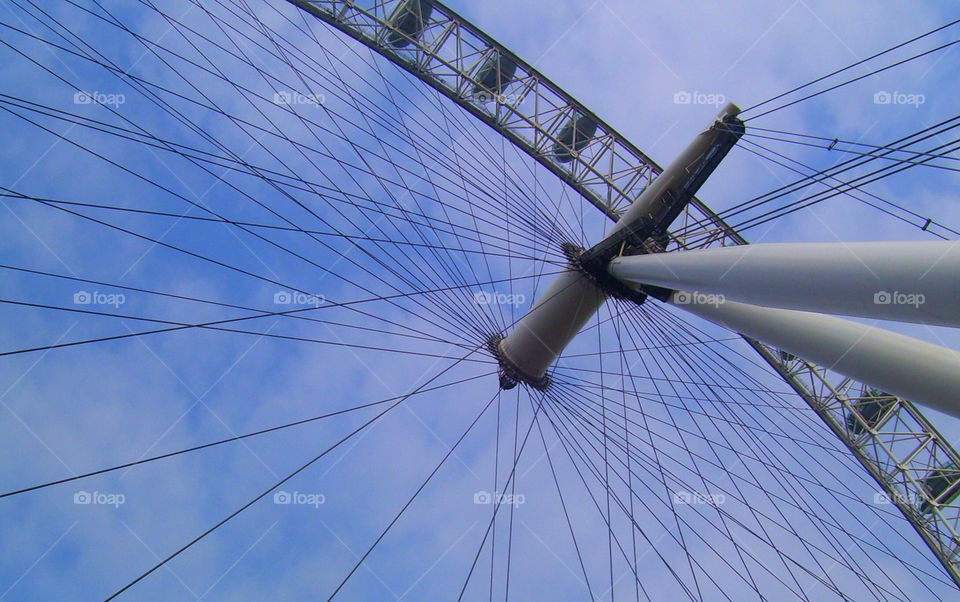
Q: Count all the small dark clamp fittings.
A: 2